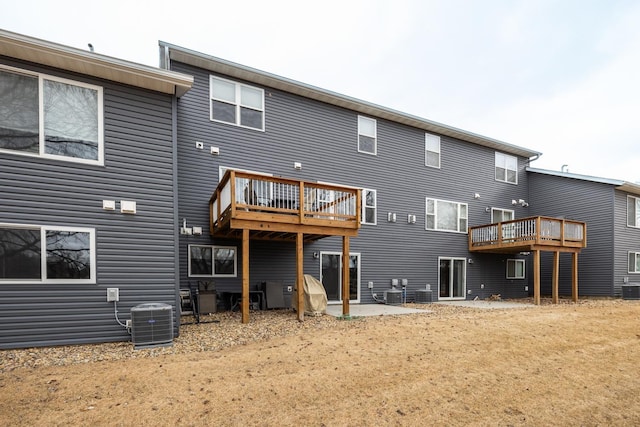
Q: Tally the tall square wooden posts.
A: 6